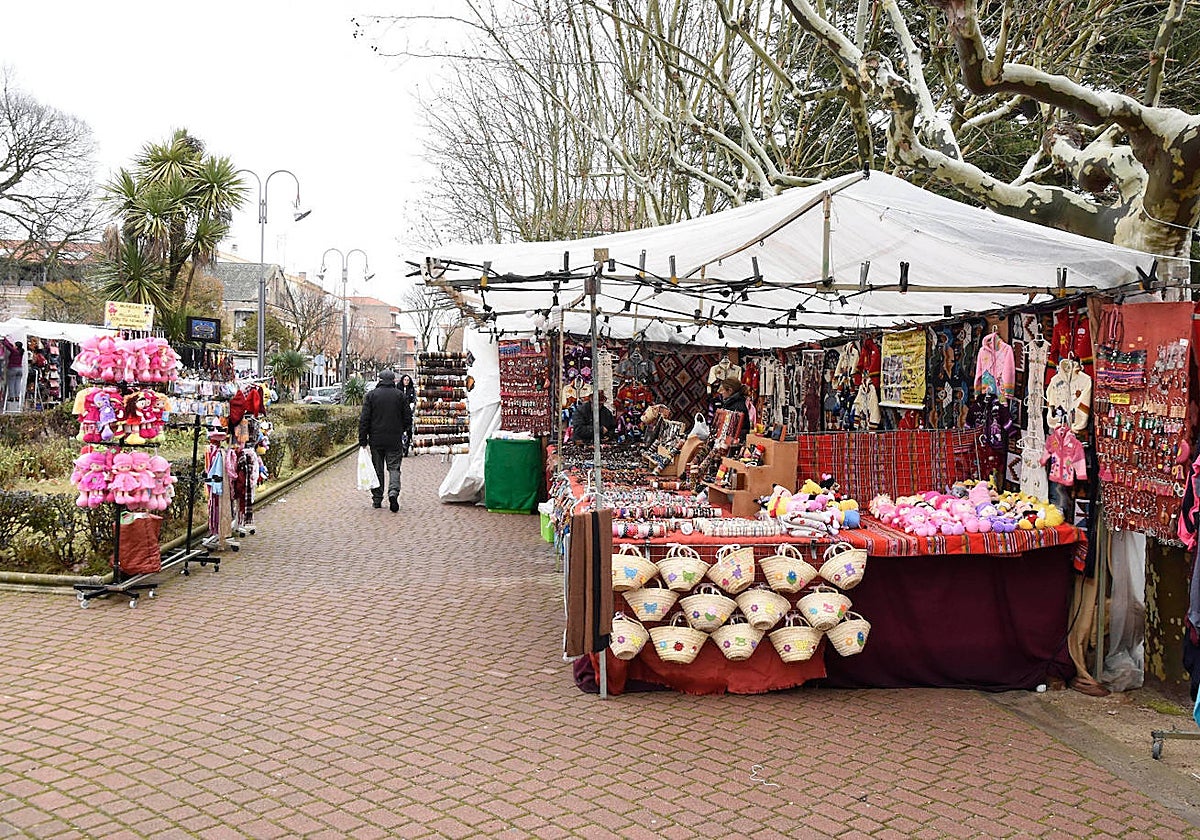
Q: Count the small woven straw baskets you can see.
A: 14